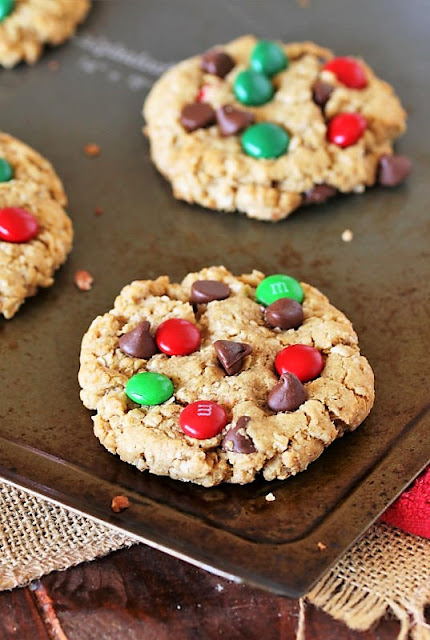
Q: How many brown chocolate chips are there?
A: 12